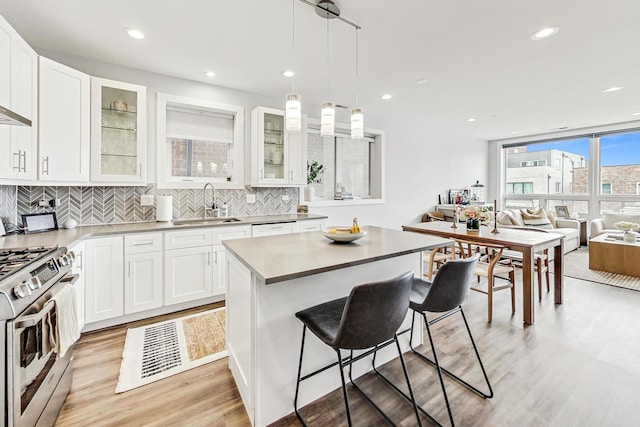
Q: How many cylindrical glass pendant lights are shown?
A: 3